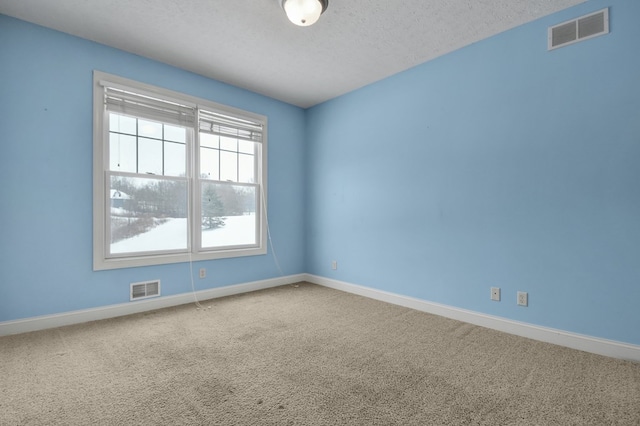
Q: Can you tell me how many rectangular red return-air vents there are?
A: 0